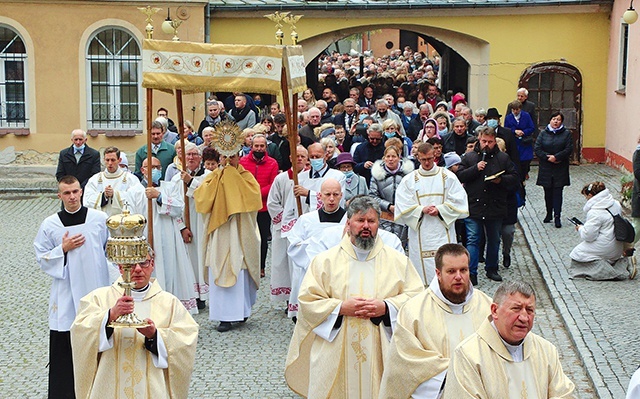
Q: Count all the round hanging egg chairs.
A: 0